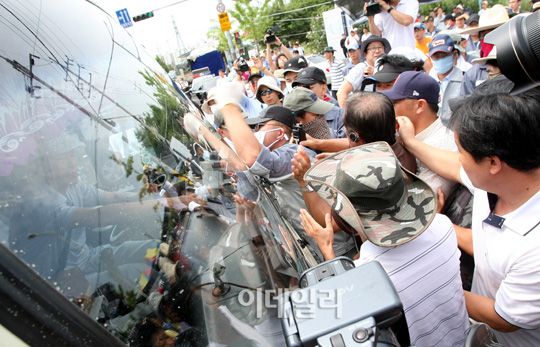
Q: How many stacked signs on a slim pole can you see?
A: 2